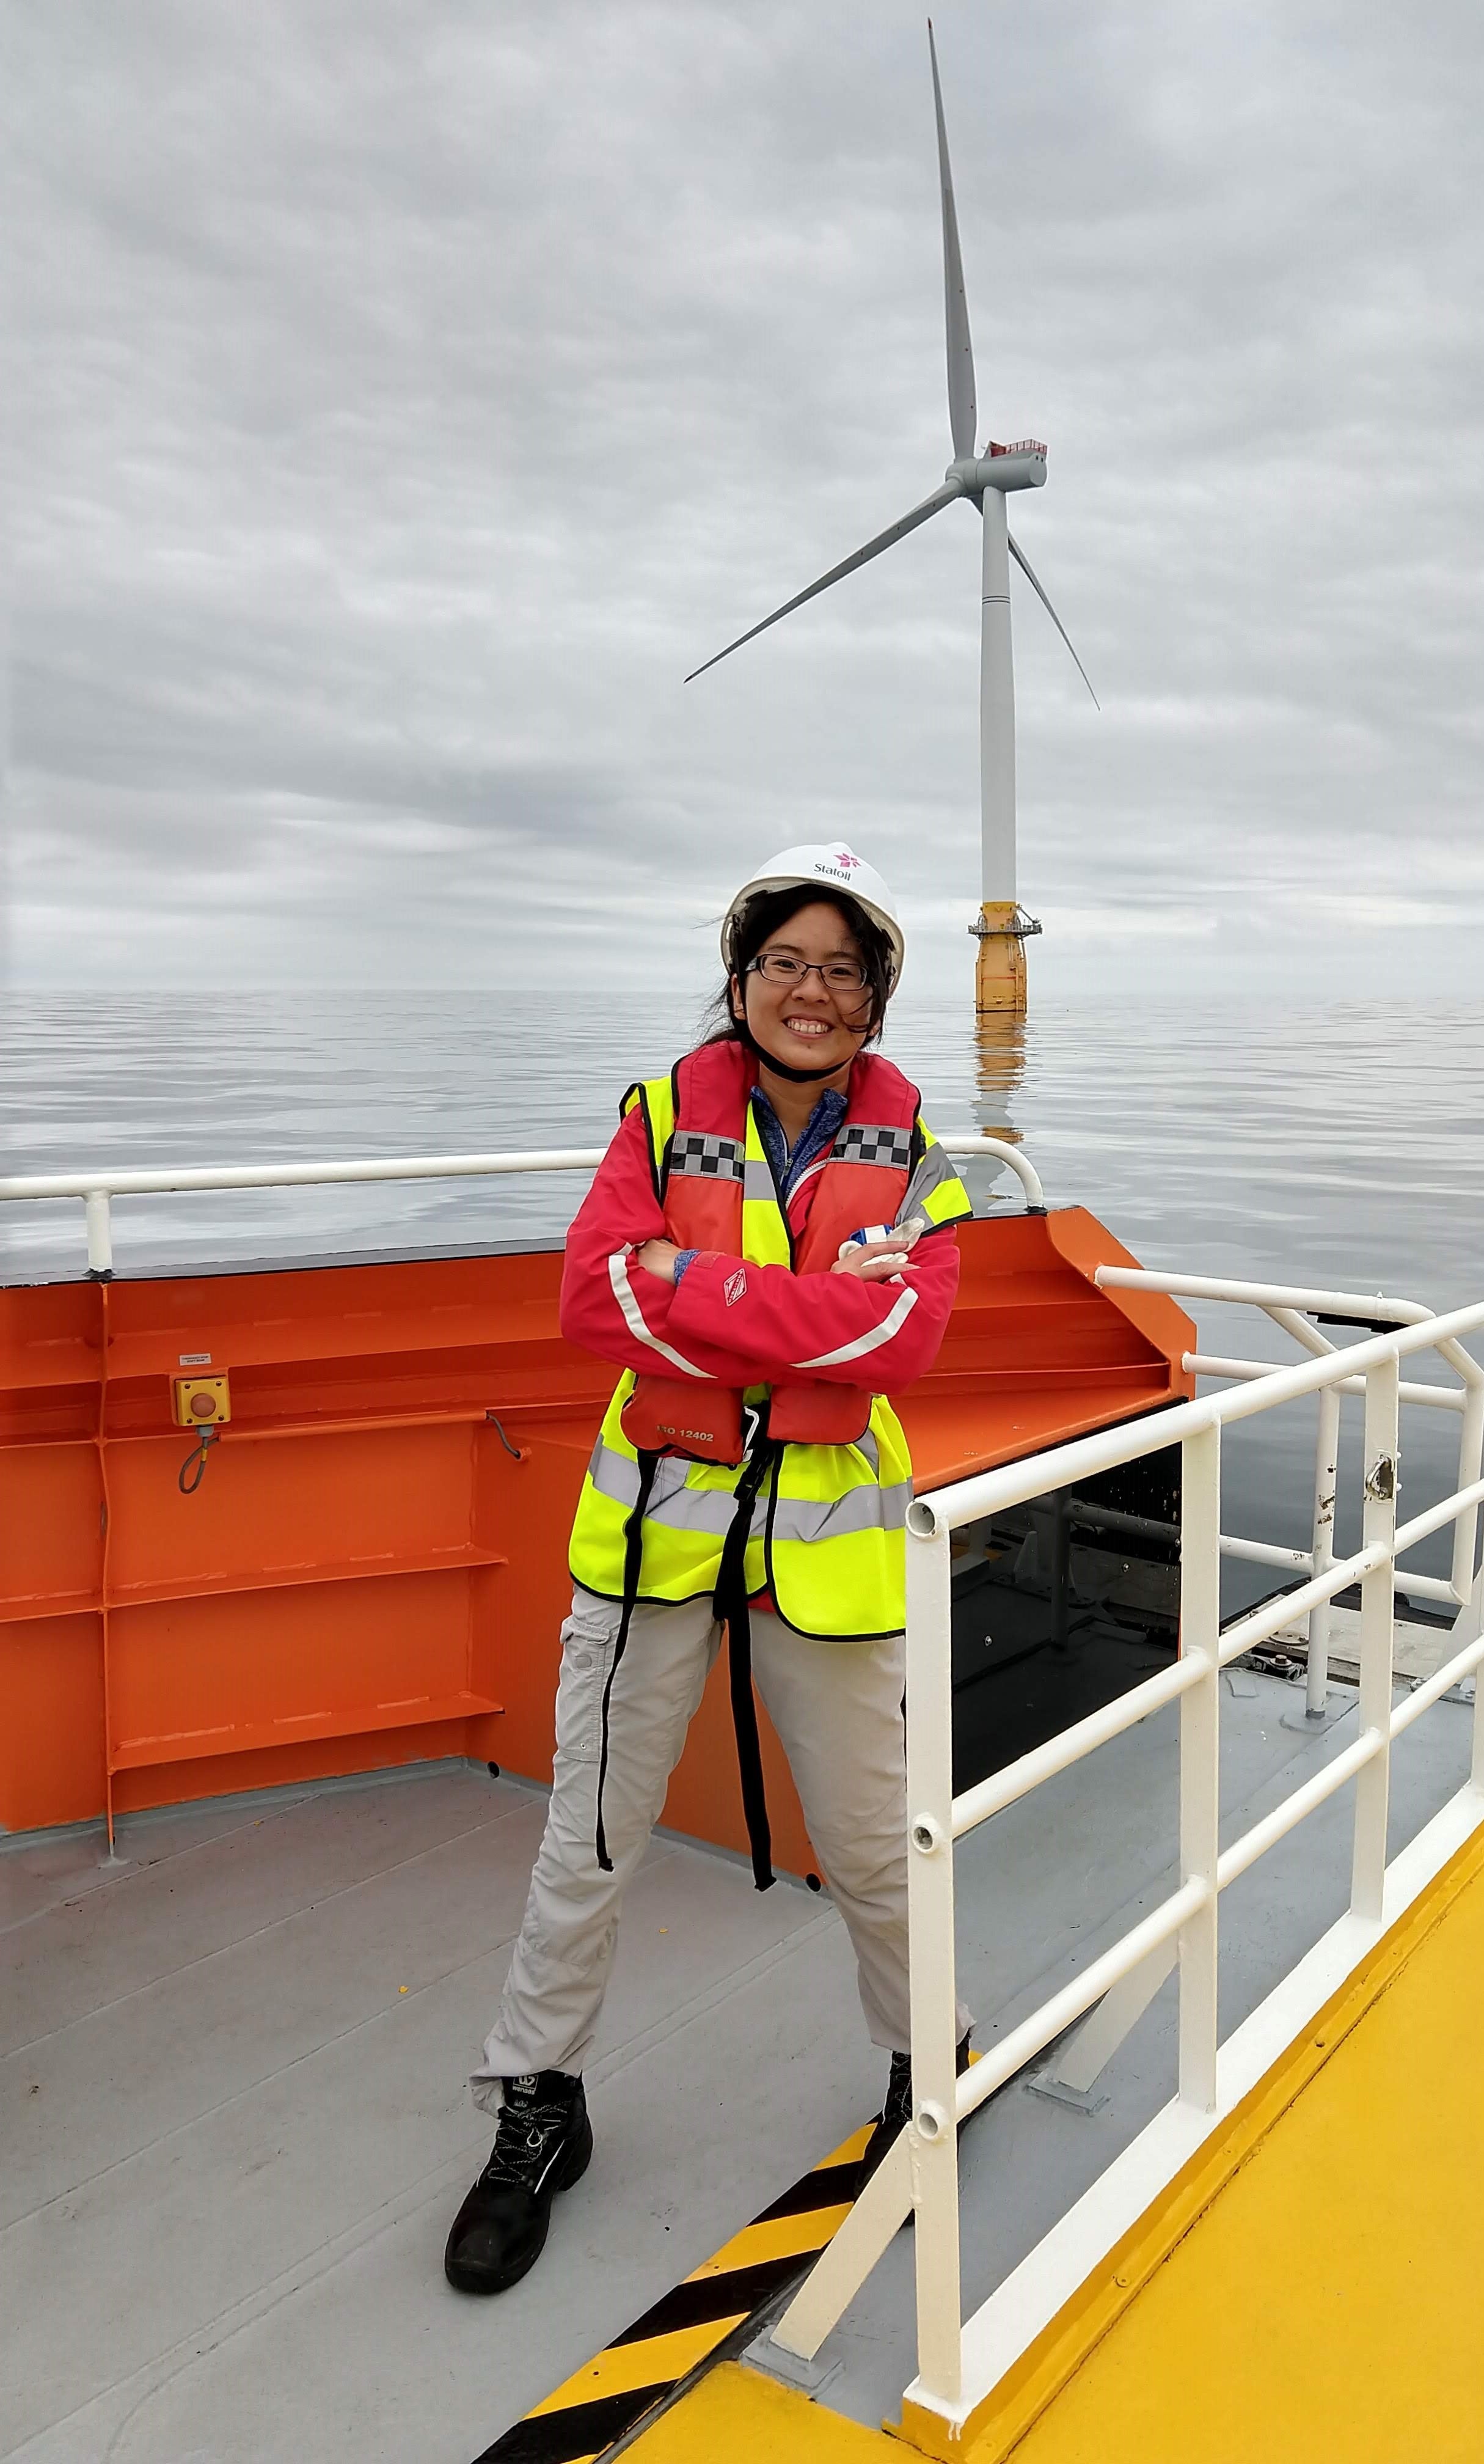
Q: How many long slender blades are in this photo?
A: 3